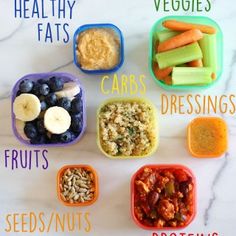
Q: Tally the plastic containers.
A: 7